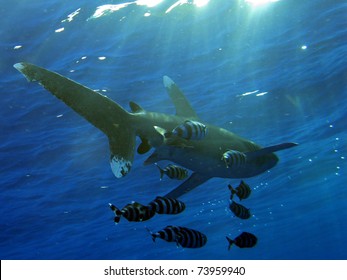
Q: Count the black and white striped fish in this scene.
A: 10